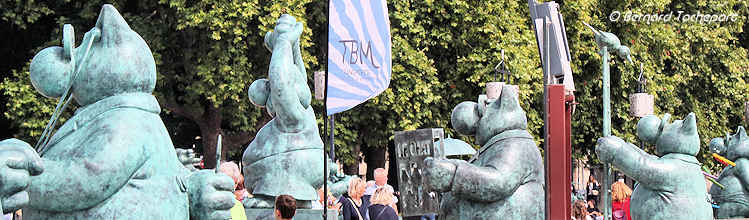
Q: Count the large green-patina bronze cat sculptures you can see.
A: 5